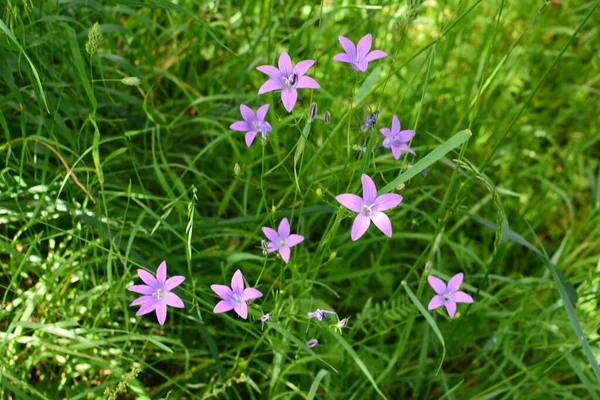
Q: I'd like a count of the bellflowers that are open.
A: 9